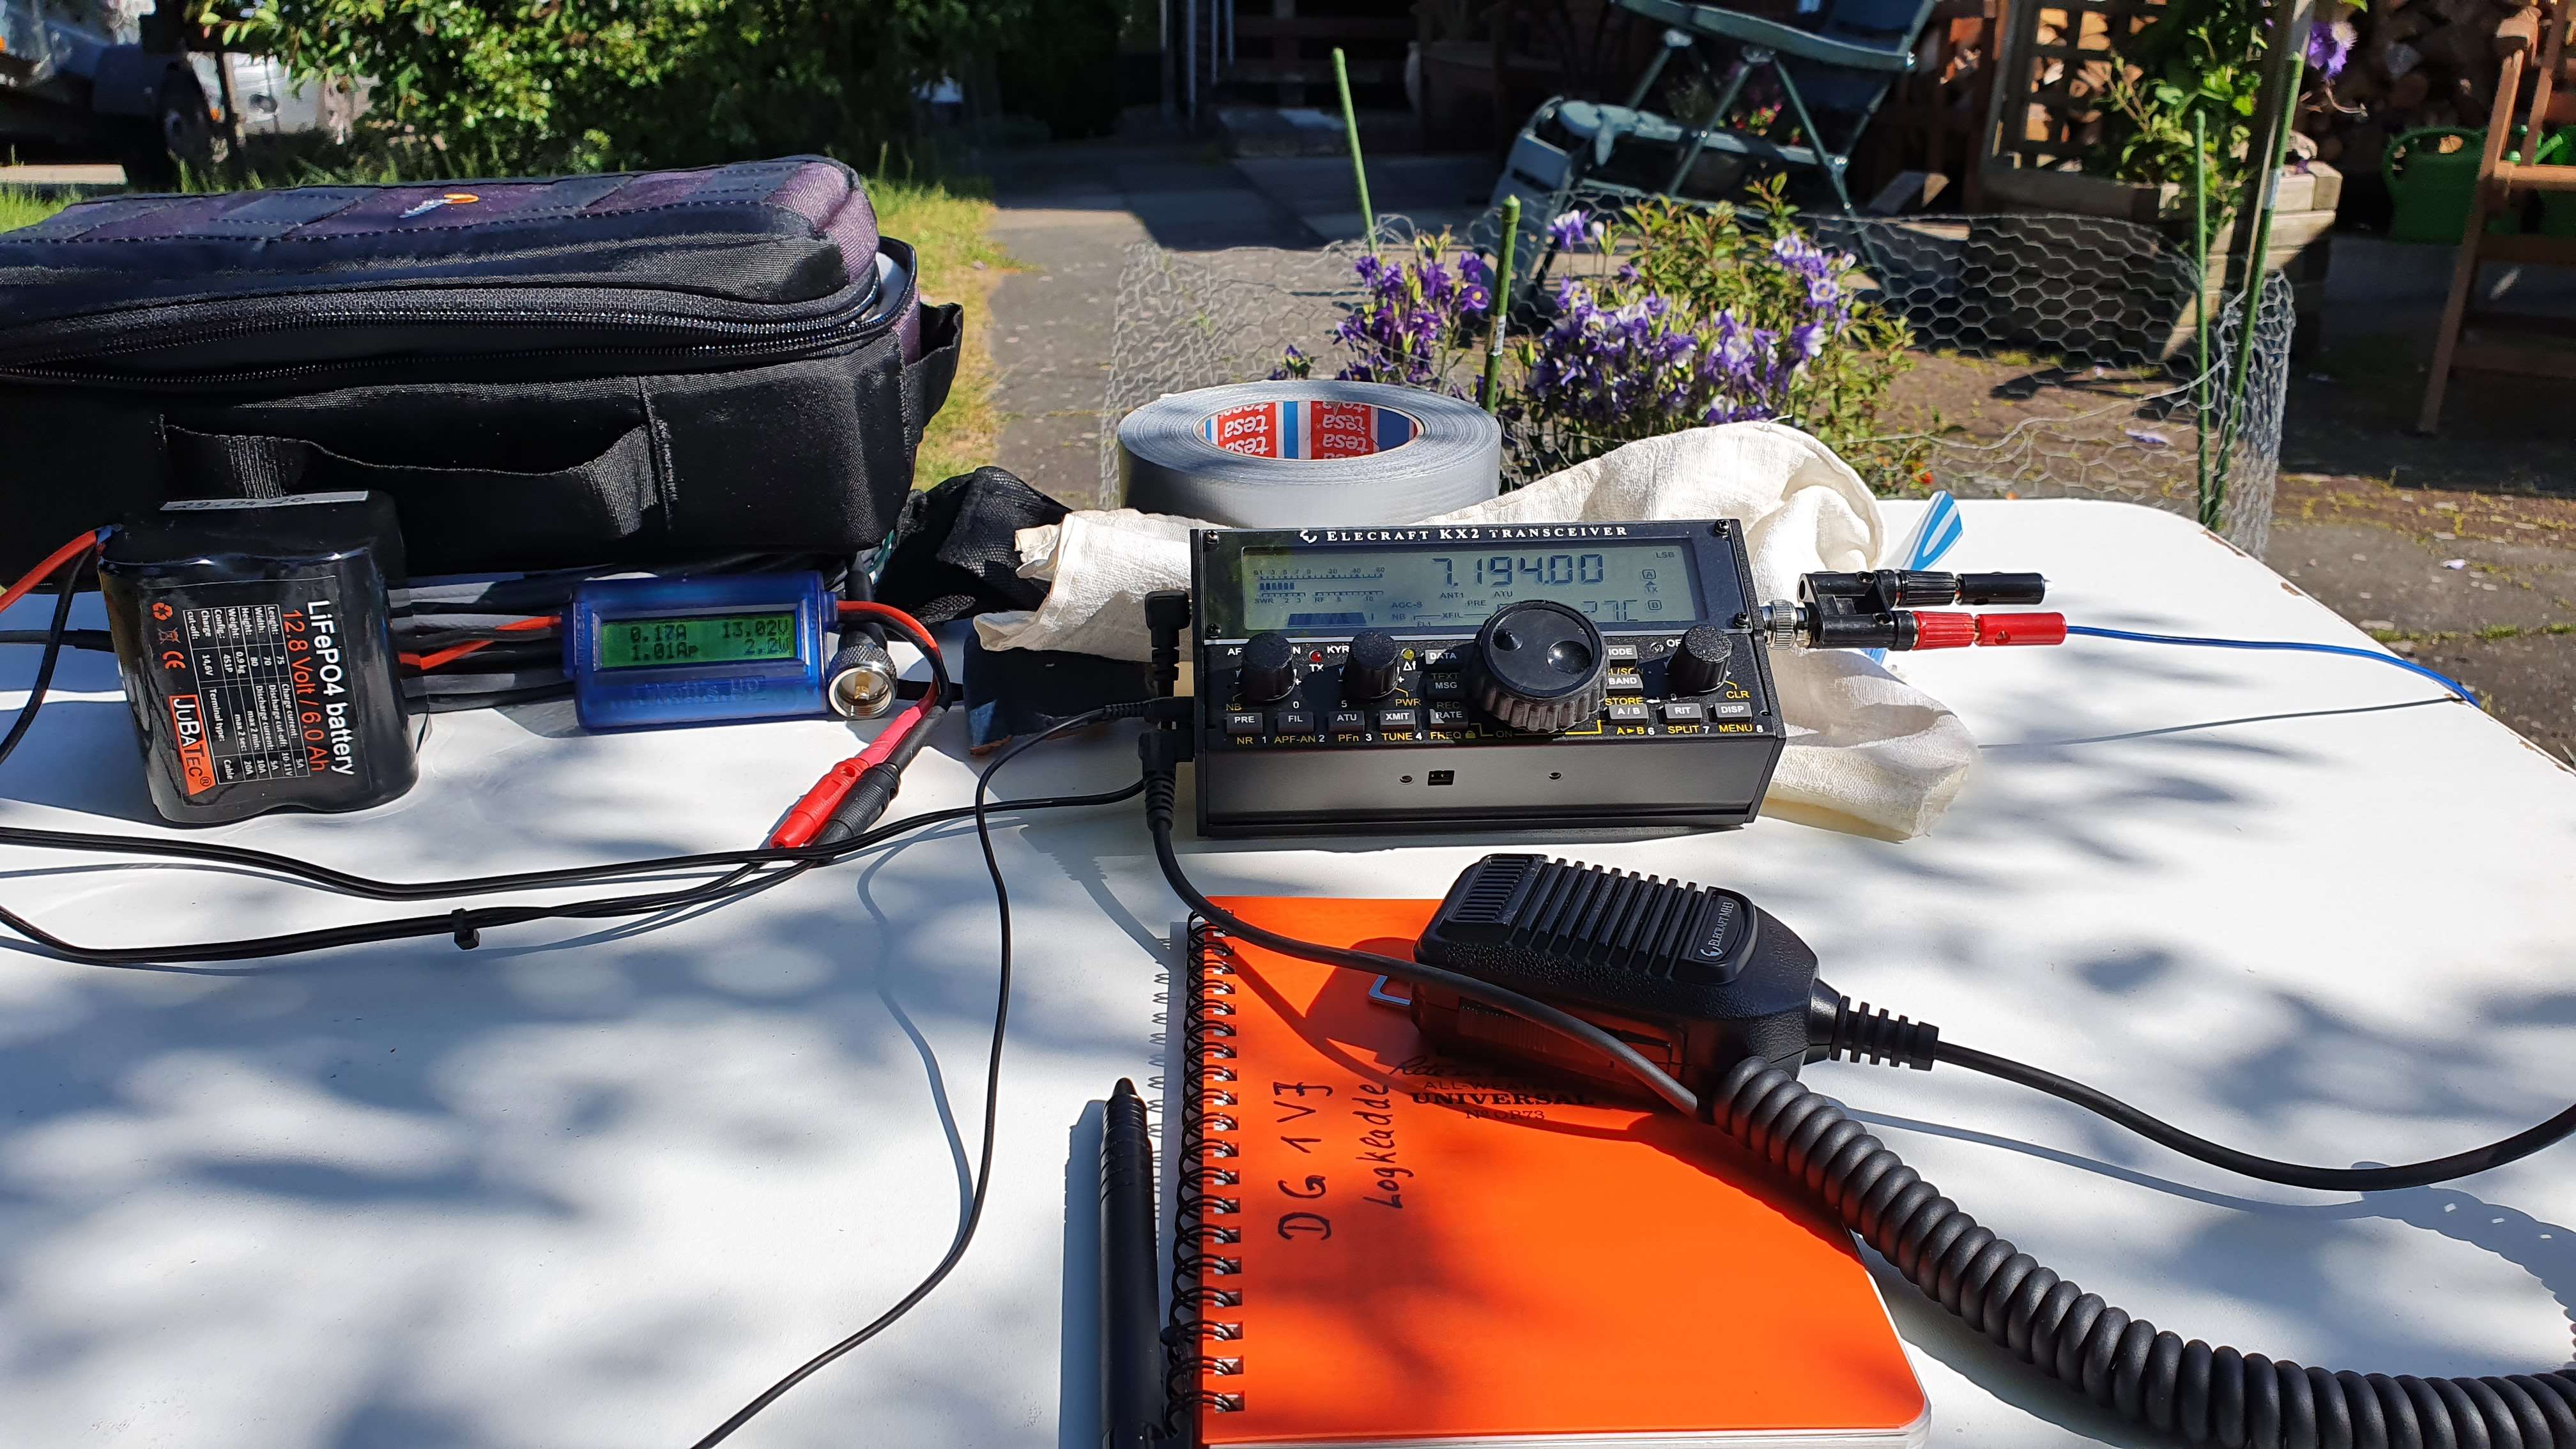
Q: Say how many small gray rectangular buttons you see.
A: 12